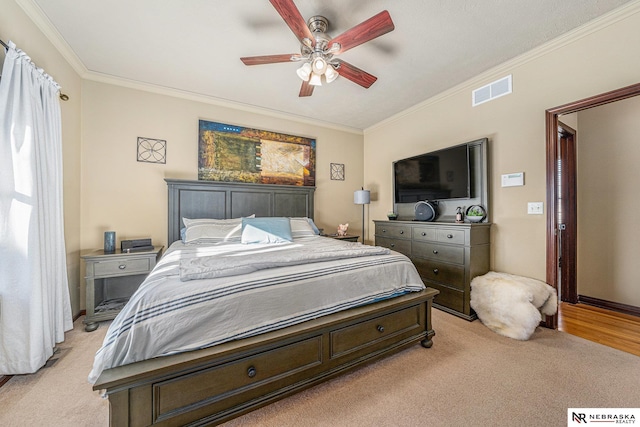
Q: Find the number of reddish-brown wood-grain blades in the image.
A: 5